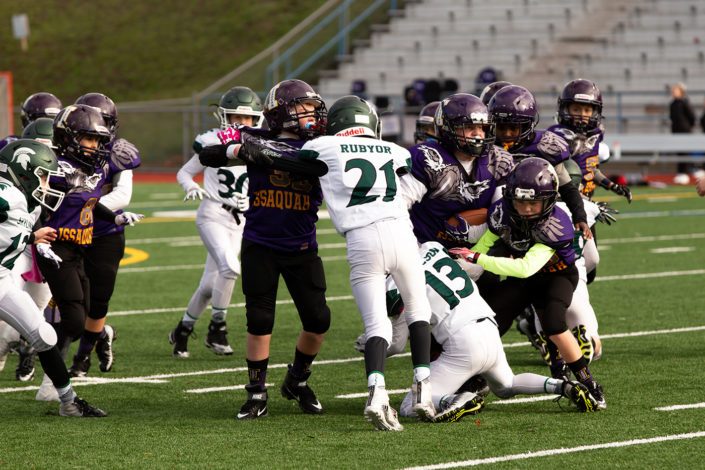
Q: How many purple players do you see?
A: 10